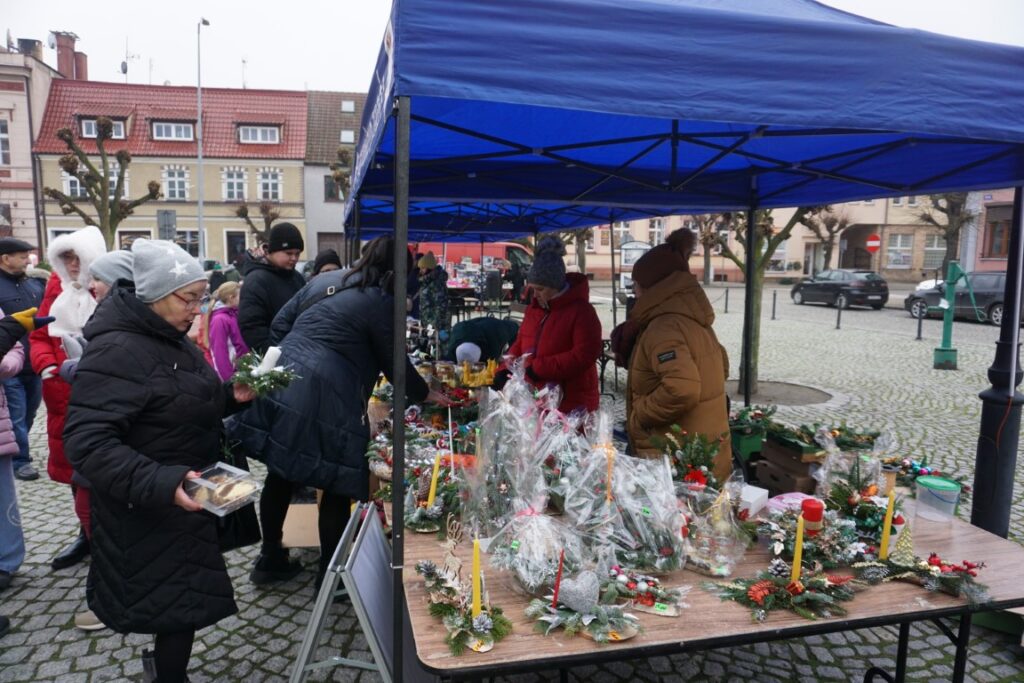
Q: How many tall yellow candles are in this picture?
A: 4